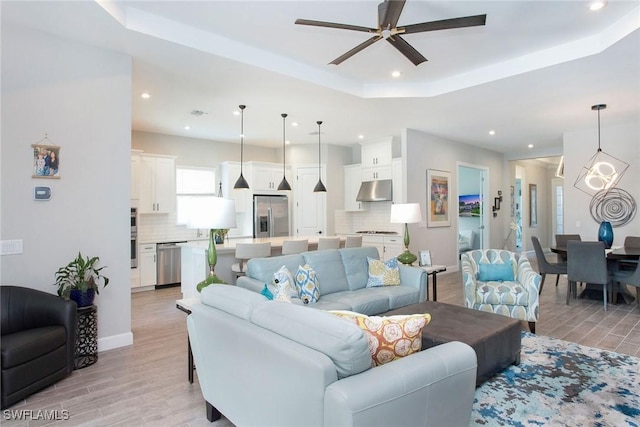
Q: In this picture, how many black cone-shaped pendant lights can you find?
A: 3